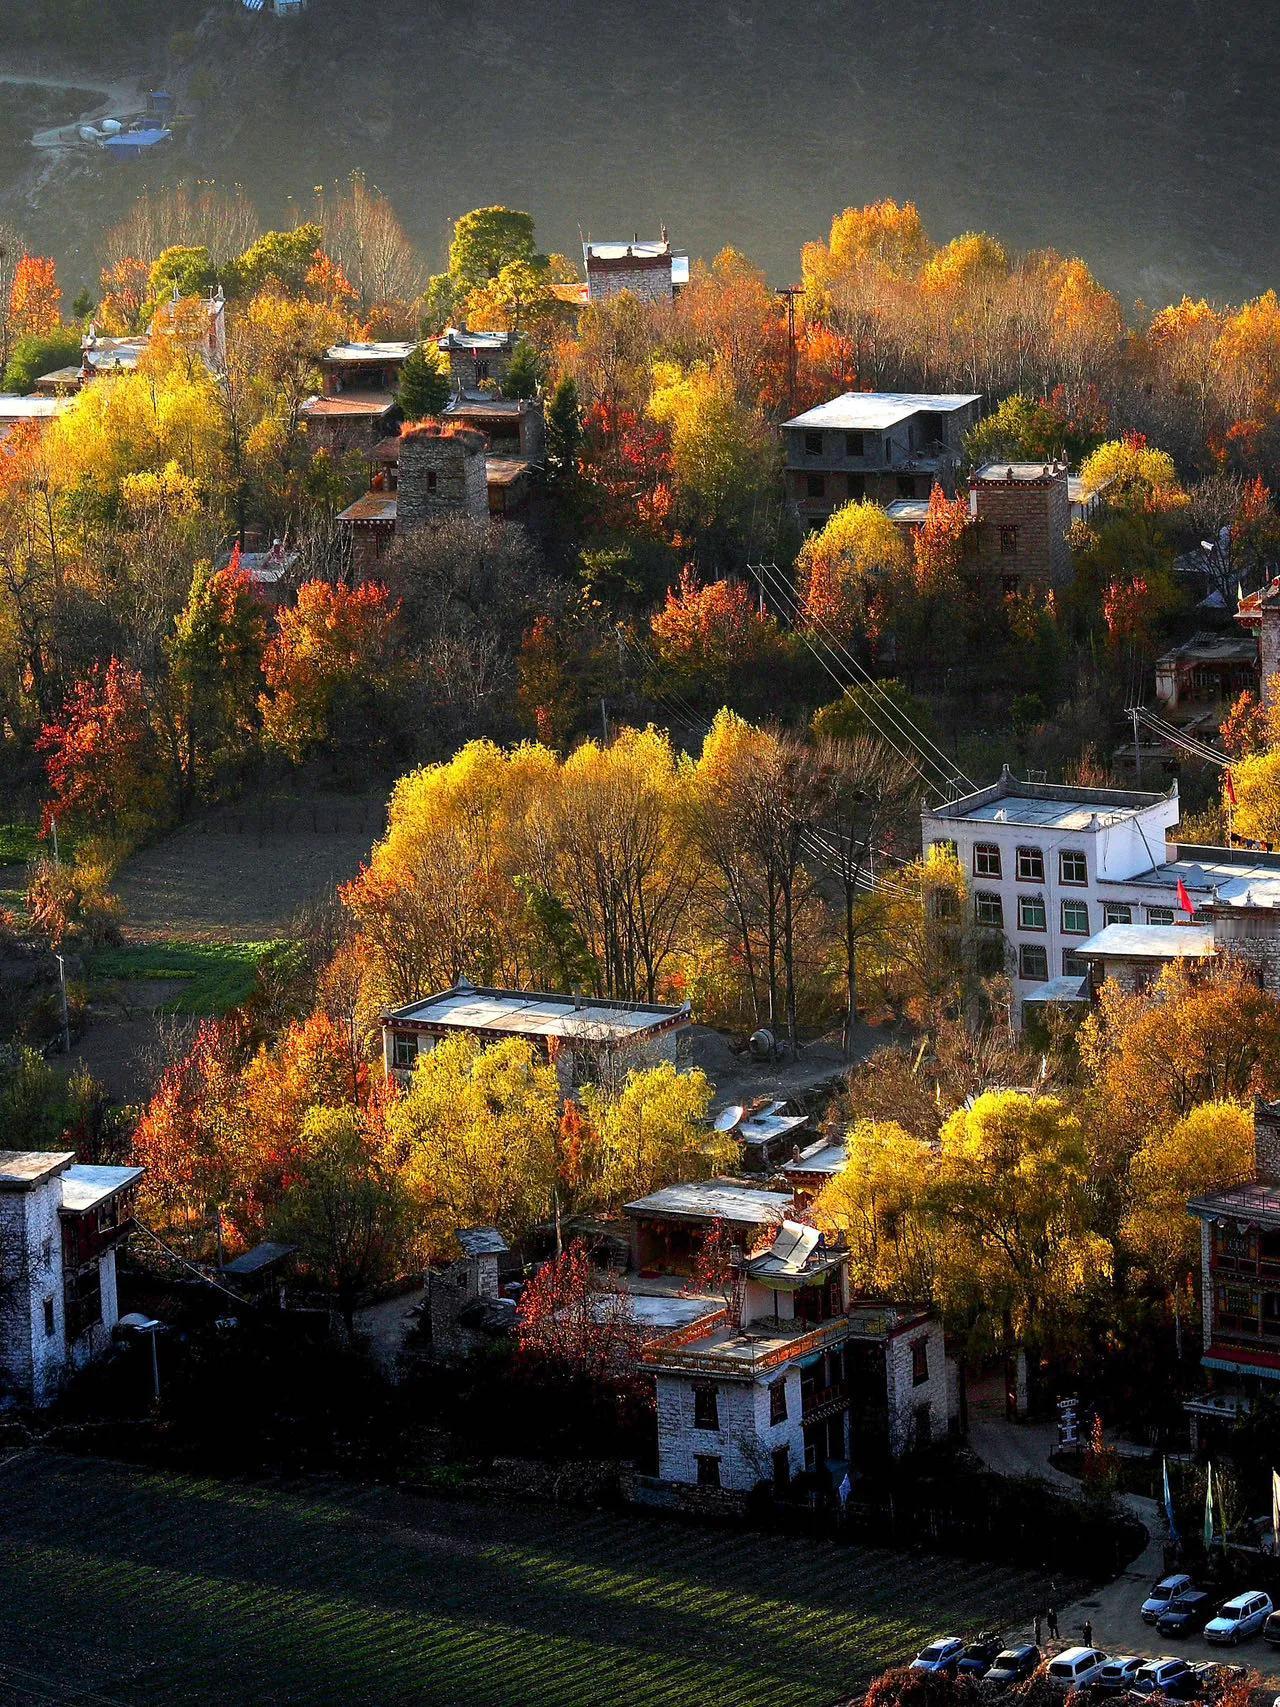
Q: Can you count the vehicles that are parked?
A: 11